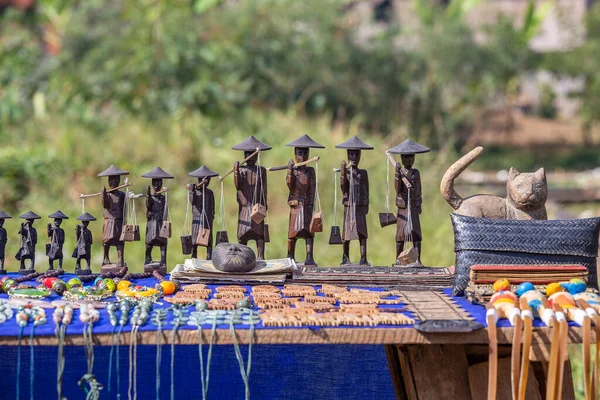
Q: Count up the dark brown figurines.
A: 11